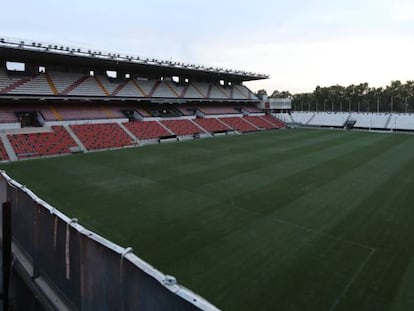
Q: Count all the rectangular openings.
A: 10